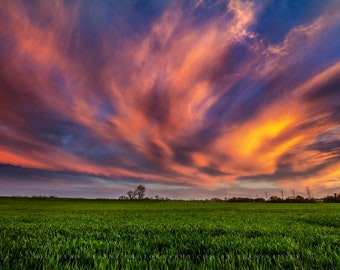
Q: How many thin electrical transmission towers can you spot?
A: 4